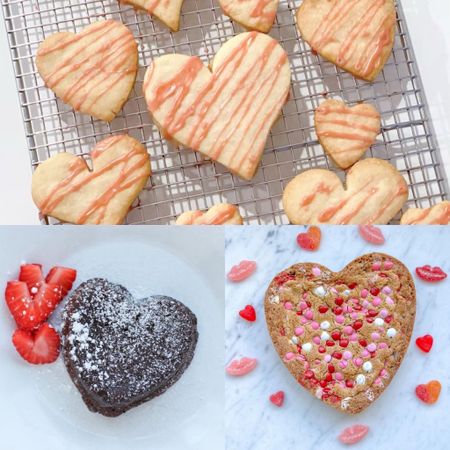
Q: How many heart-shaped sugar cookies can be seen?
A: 10